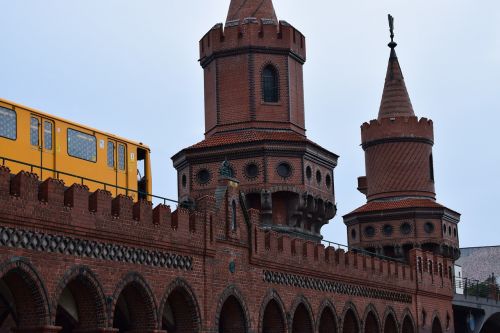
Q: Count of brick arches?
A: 13